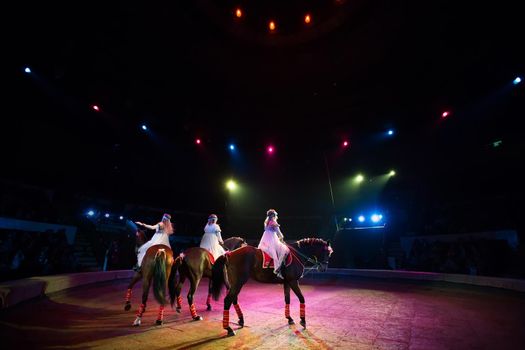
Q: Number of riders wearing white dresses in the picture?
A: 3